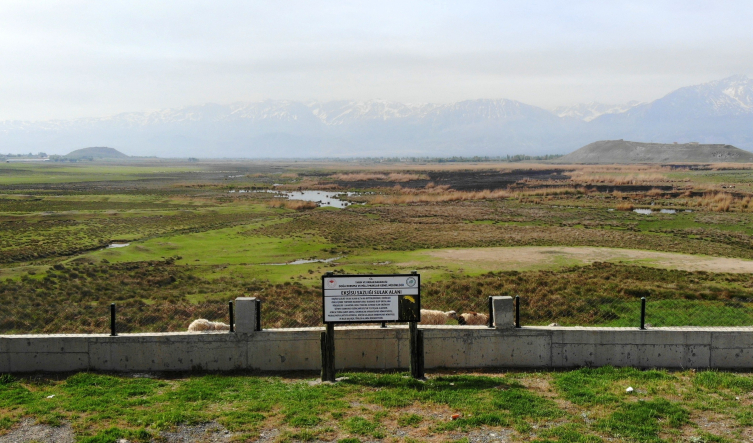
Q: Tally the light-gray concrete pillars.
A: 2